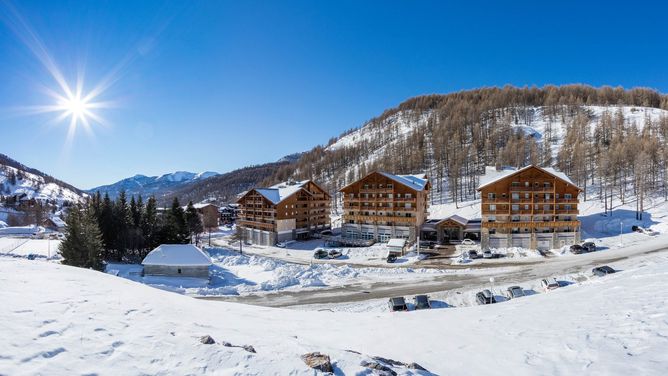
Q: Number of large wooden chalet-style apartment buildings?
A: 3